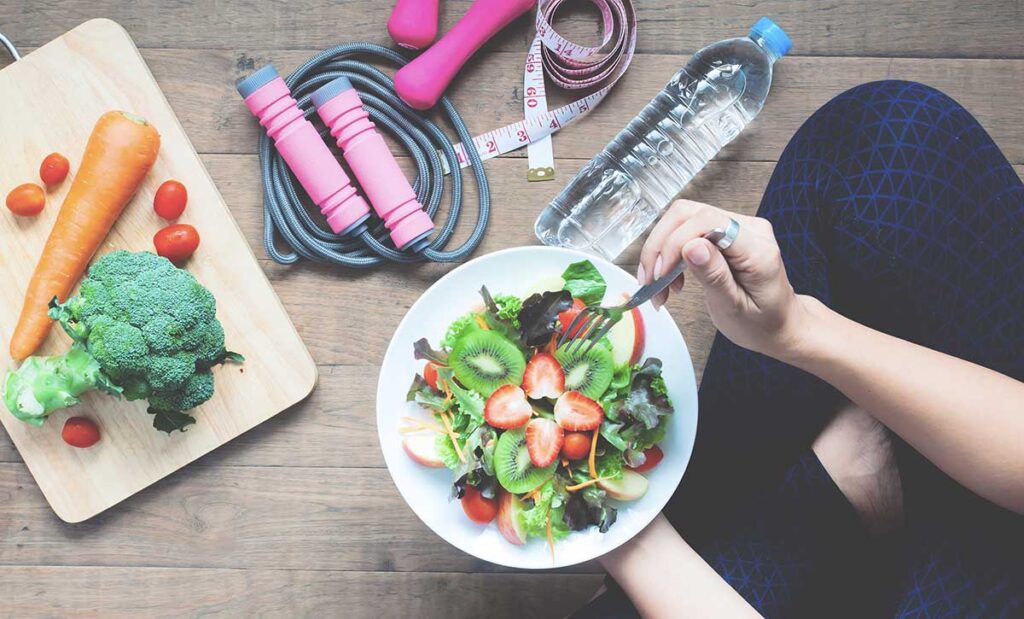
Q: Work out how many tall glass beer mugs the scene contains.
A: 0